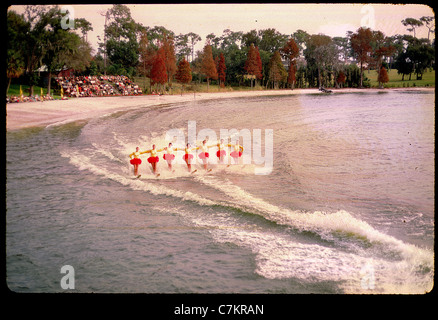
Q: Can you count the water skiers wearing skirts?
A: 7